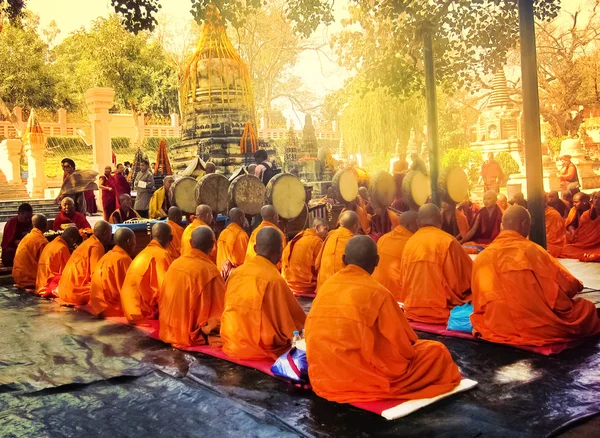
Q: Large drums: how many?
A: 8